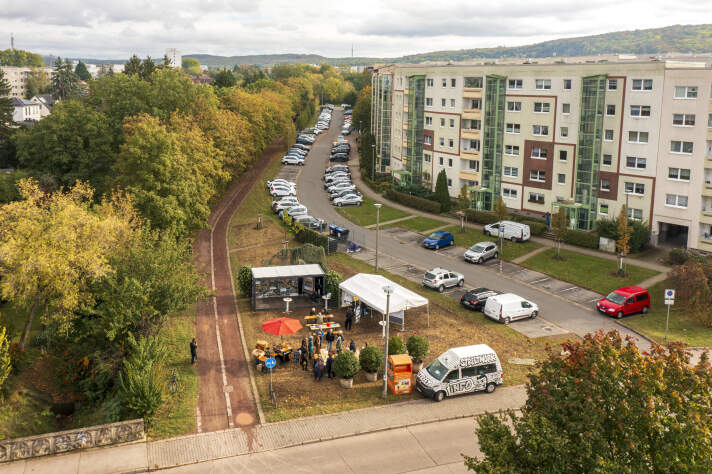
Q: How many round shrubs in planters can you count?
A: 4